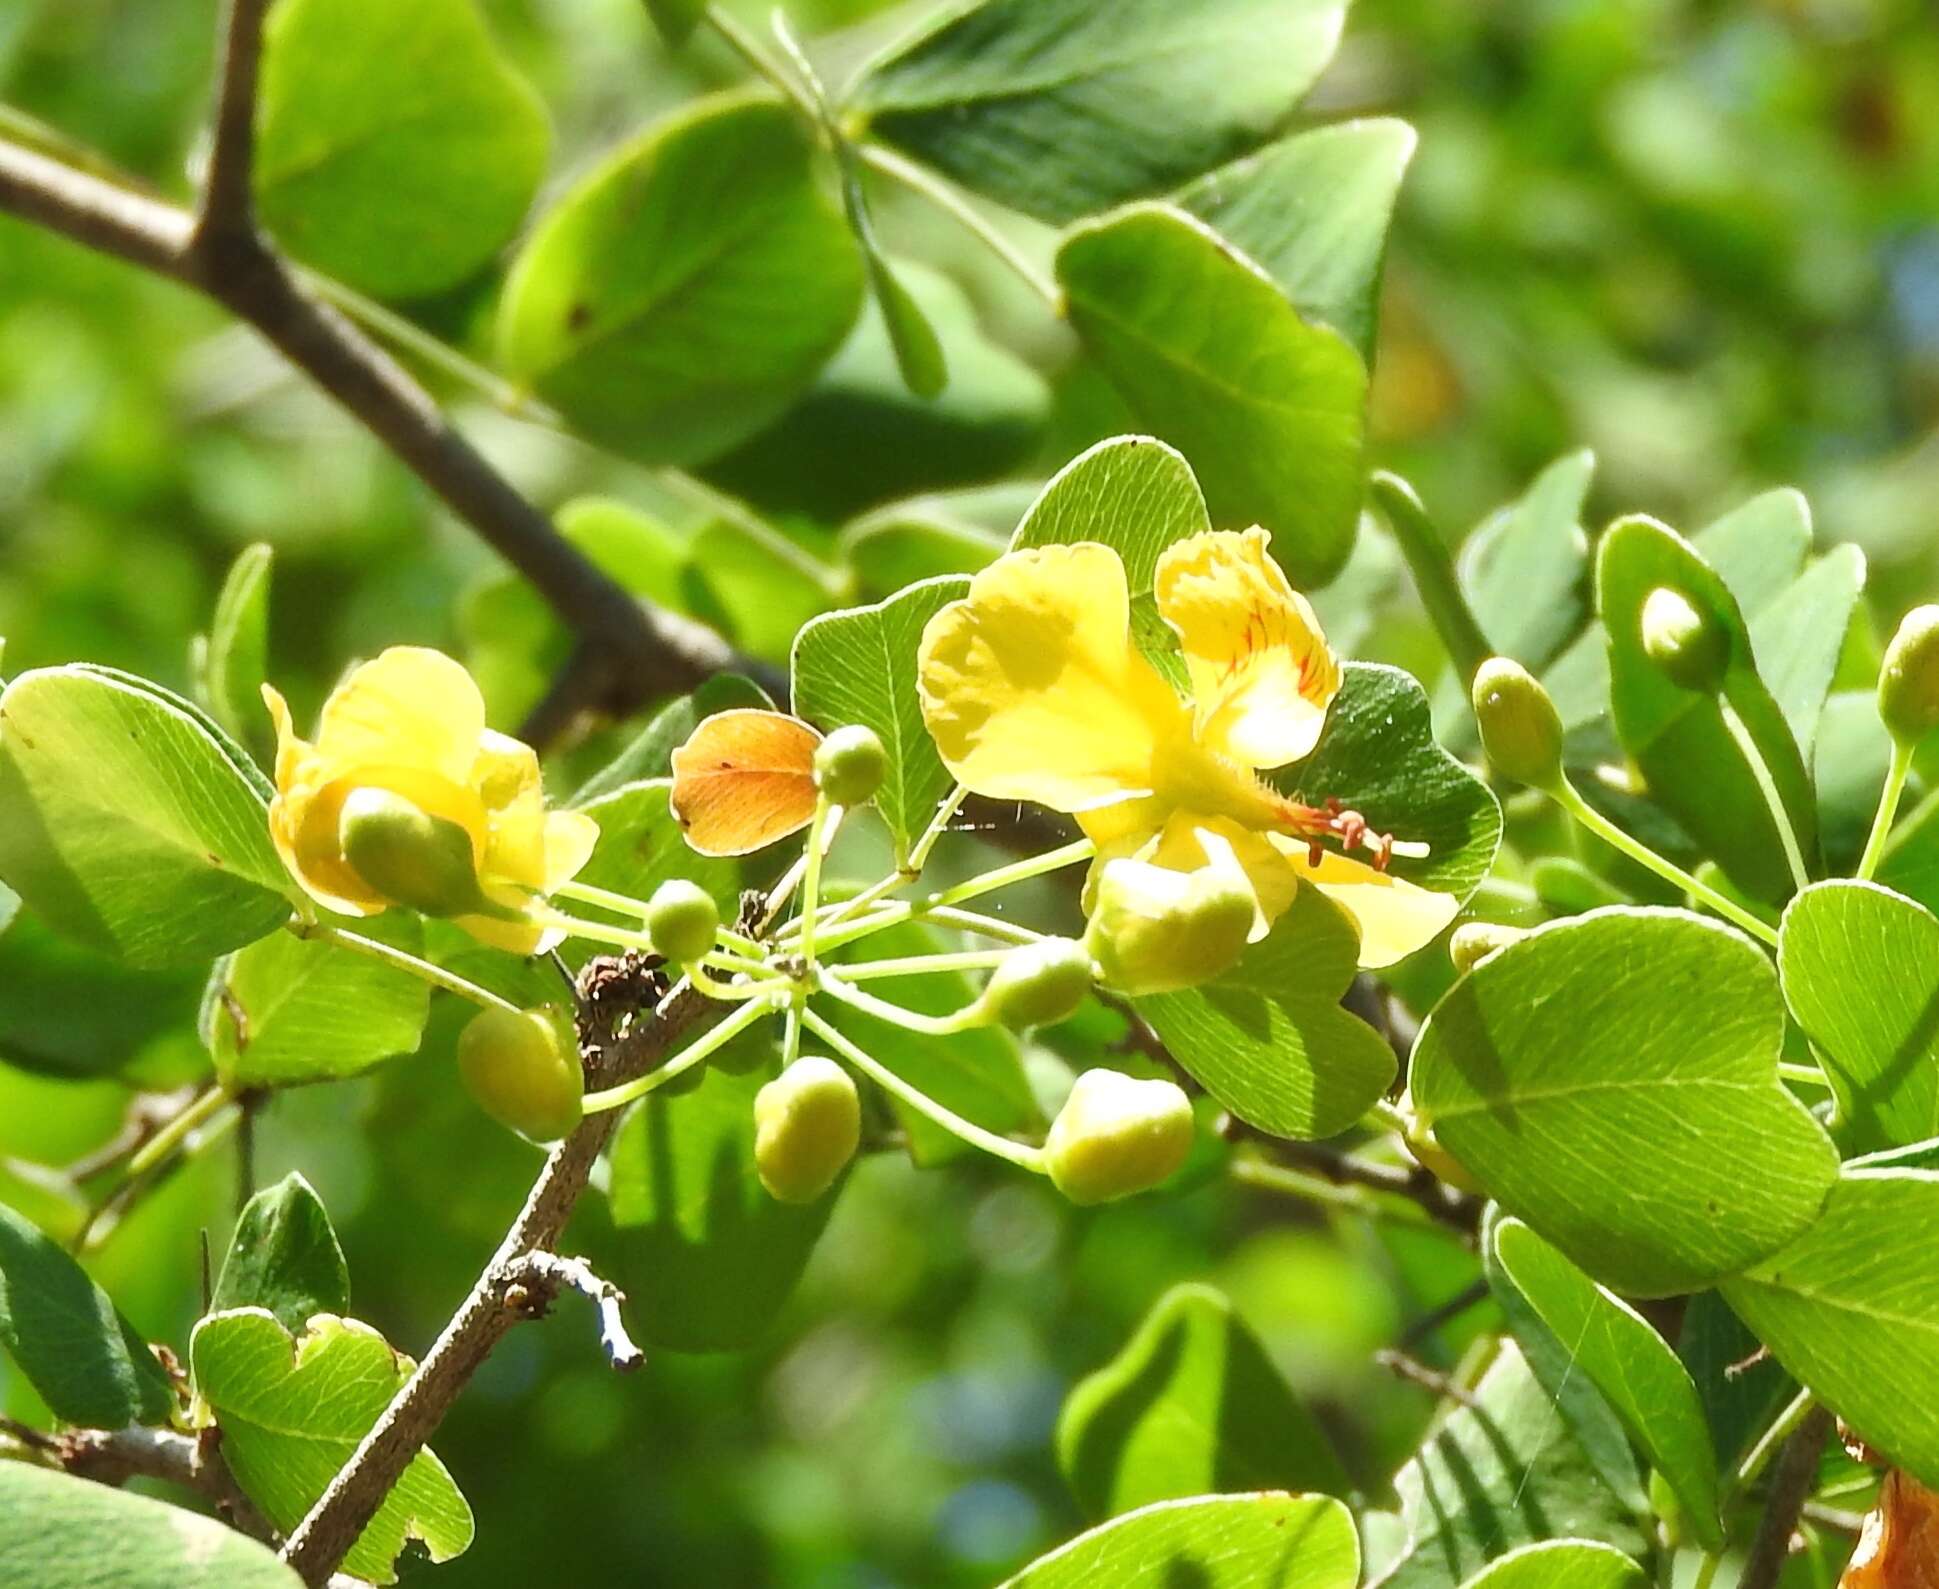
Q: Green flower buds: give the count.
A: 12